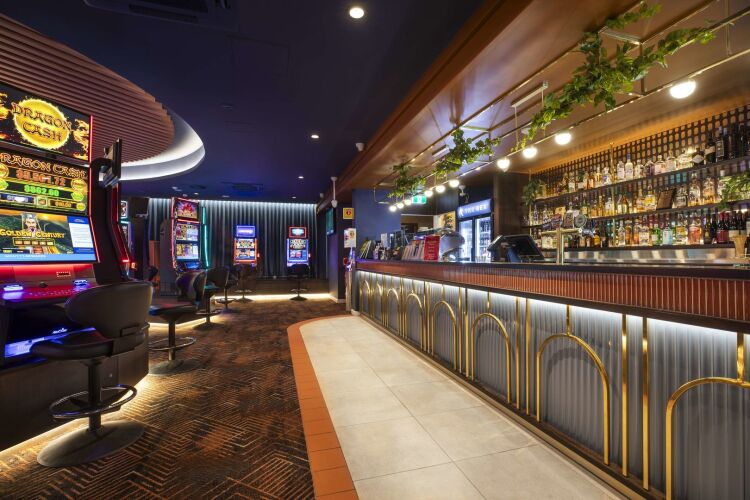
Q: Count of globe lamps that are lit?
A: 10